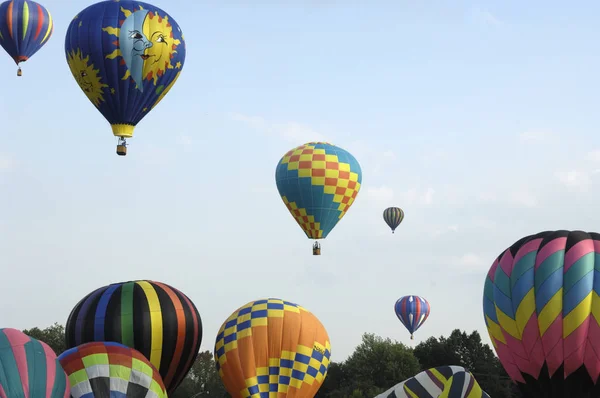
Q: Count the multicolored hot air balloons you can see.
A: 11